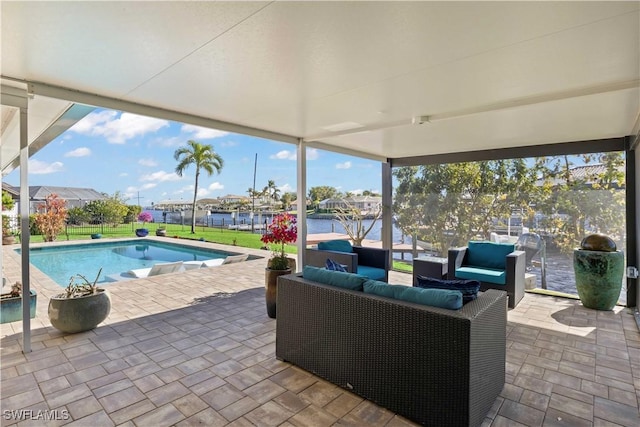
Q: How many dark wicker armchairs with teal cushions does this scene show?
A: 2